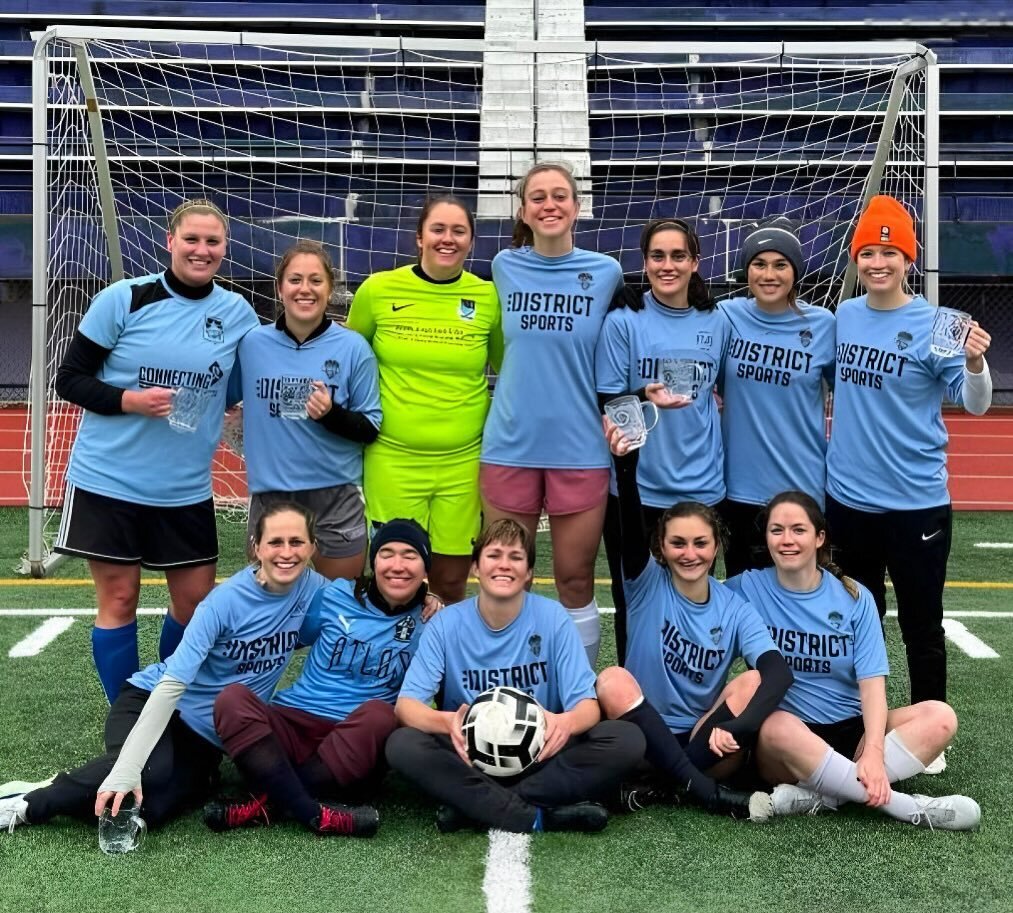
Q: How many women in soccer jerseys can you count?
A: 12